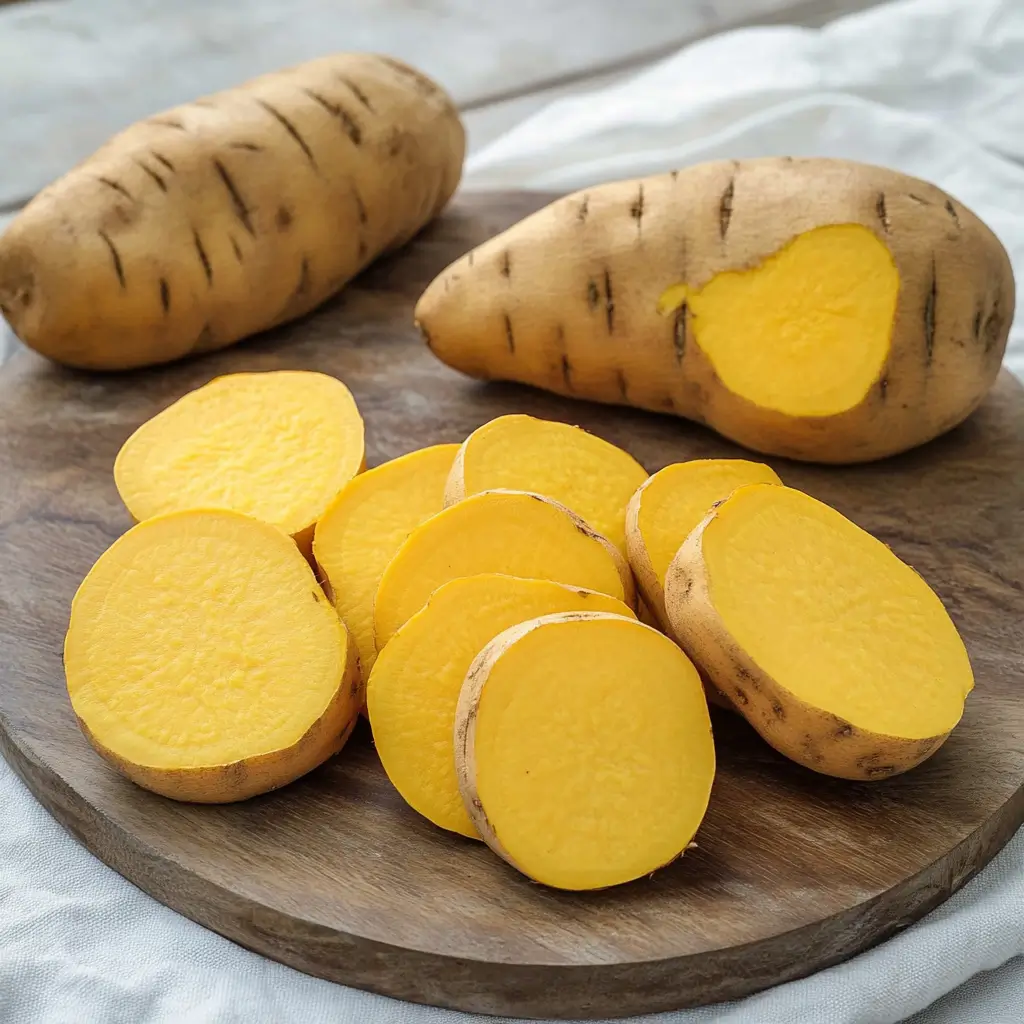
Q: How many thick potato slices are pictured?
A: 9